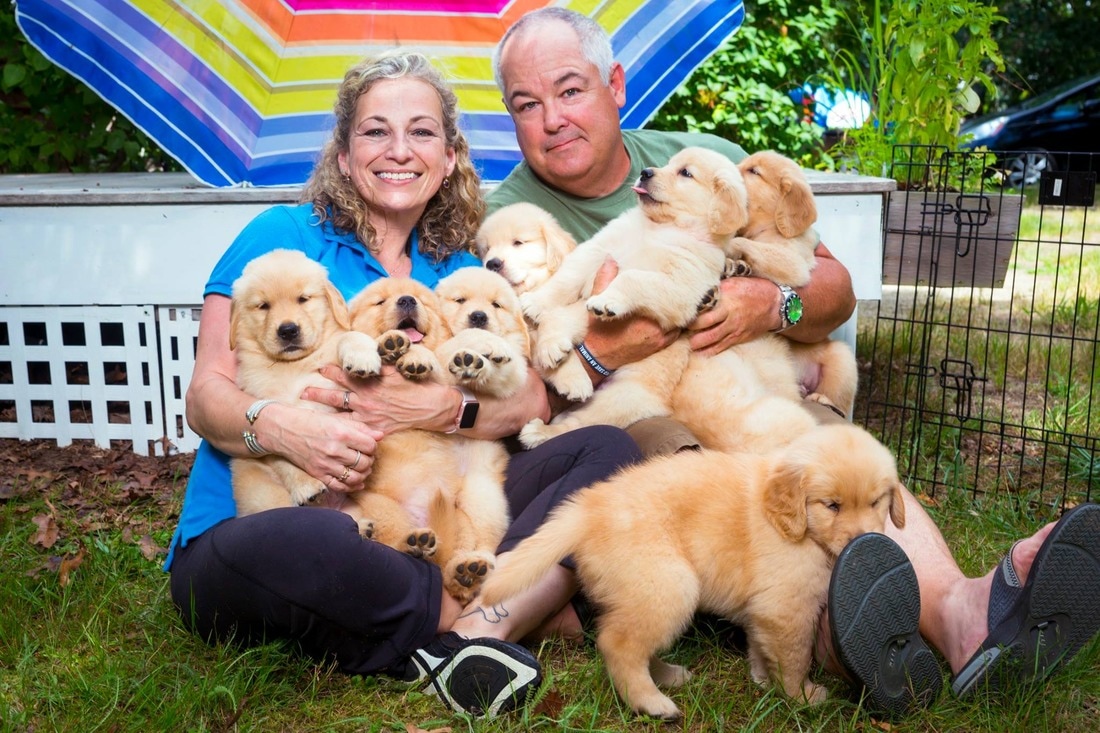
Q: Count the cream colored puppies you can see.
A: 4